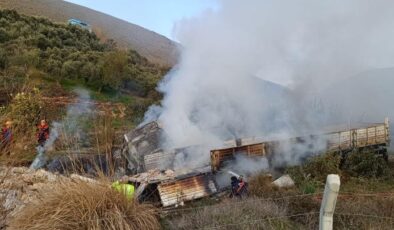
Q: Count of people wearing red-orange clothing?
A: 2